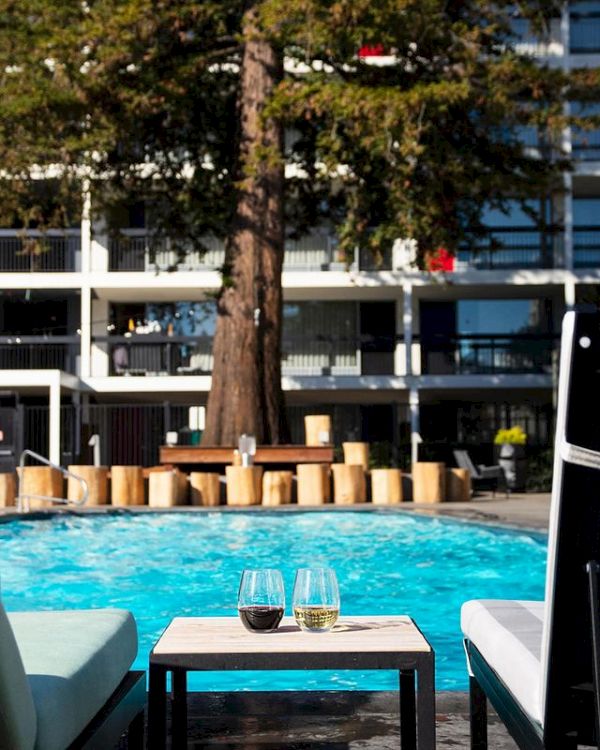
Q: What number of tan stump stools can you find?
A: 15